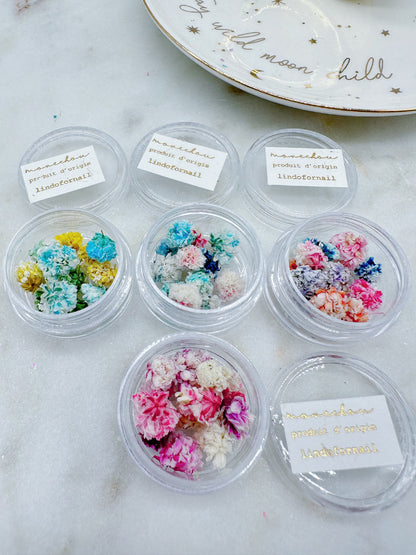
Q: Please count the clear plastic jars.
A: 4